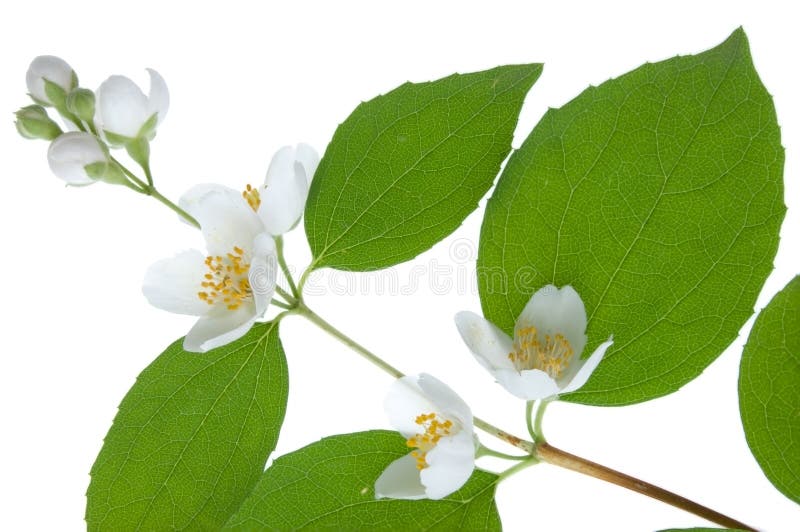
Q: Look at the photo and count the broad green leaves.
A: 5